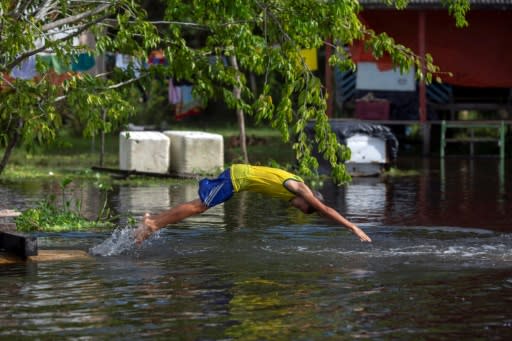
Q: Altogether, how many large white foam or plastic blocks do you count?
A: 2